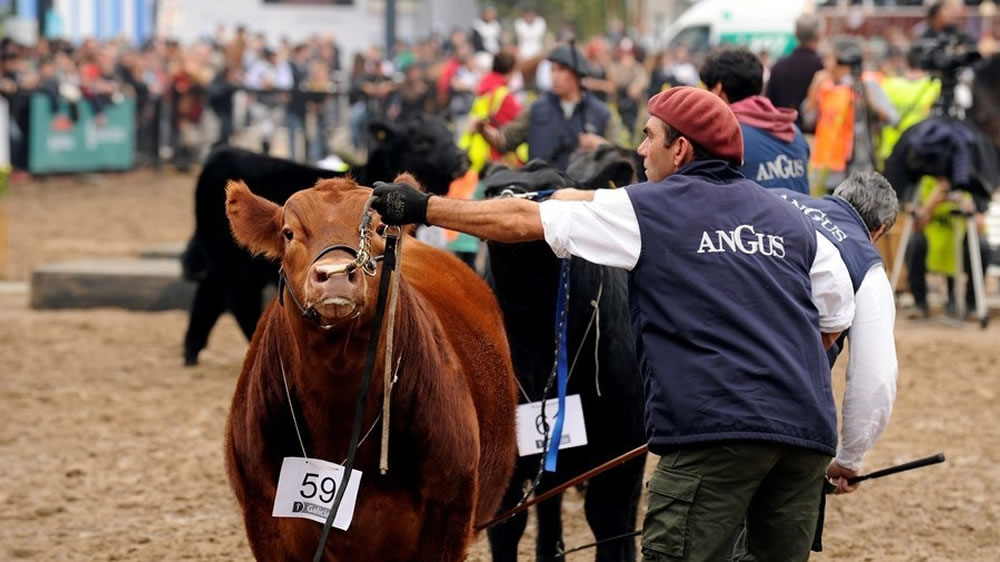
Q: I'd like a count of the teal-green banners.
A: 1